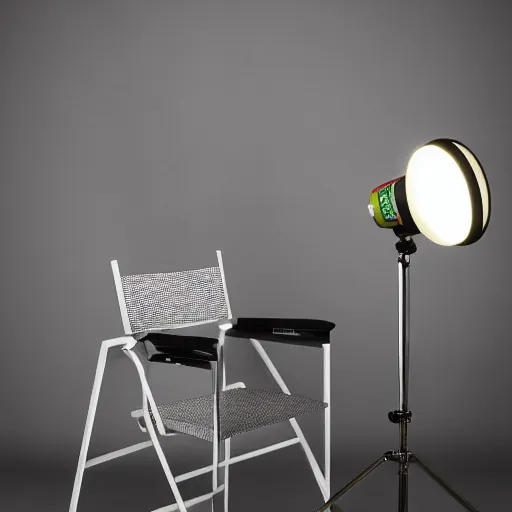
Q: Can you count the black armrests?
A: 2